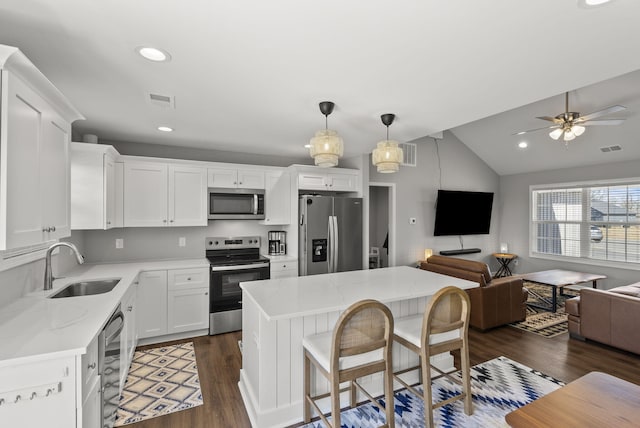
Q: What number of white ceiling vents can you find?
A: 2